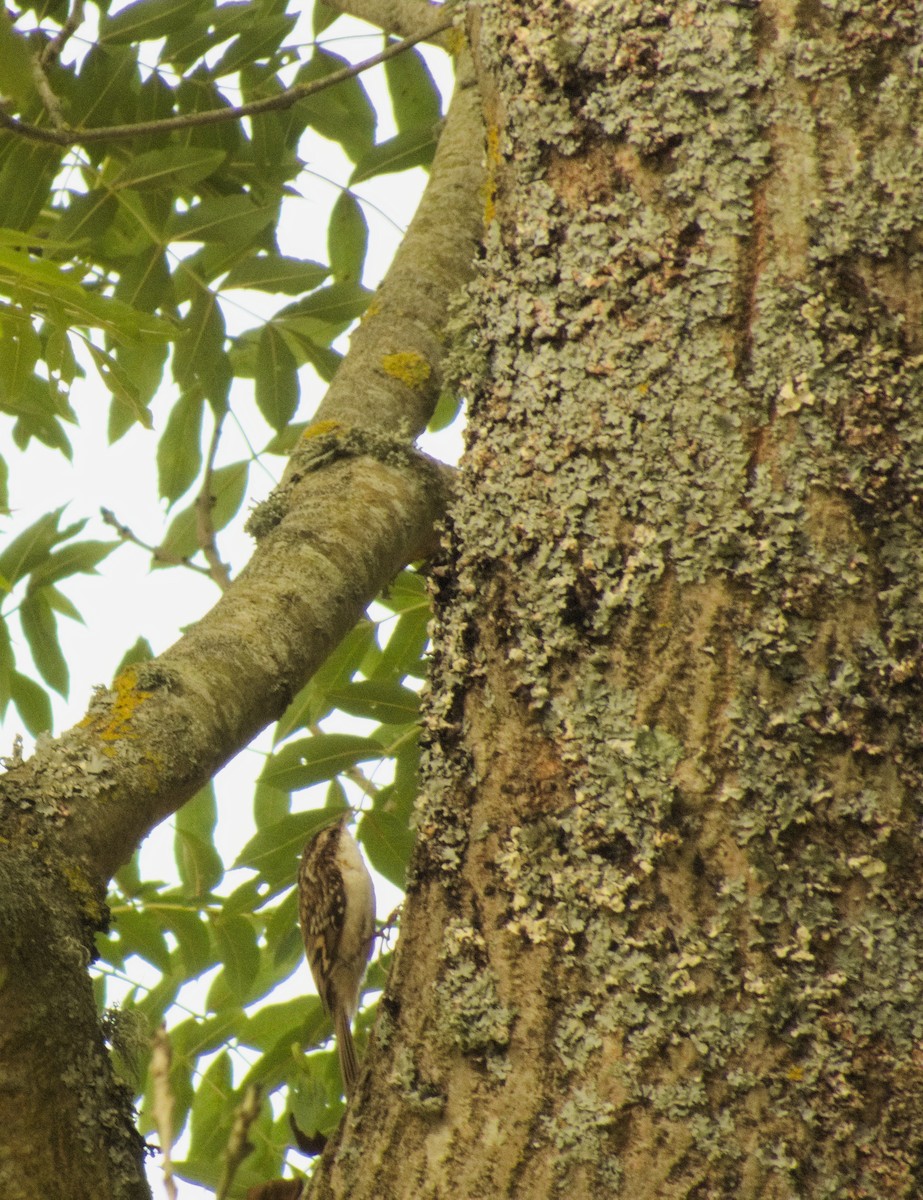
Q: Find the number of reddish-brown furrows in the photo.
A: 2